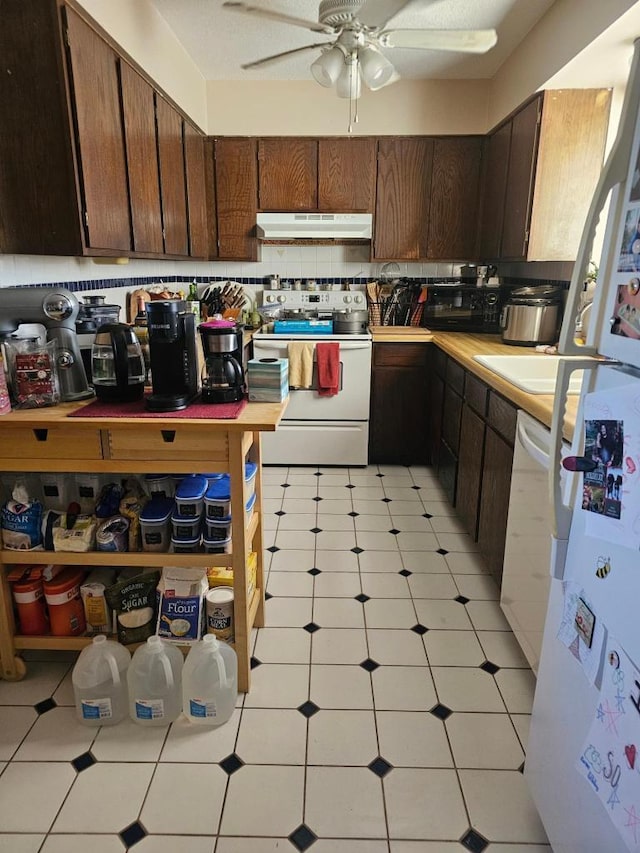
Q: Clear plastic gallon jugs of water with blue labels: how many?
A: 3